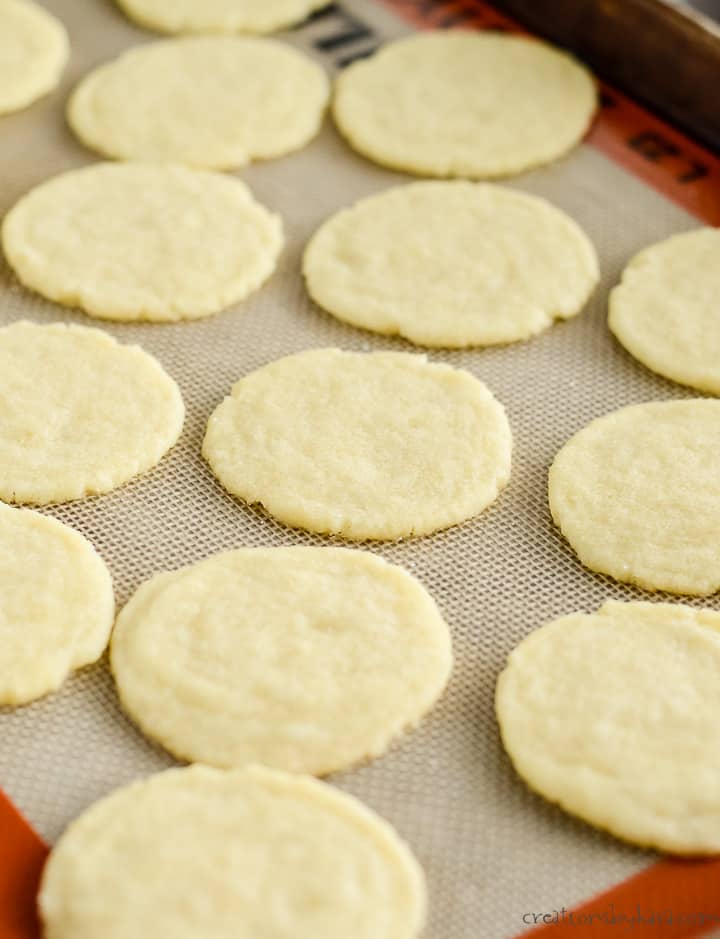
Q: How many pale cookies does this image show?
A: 14